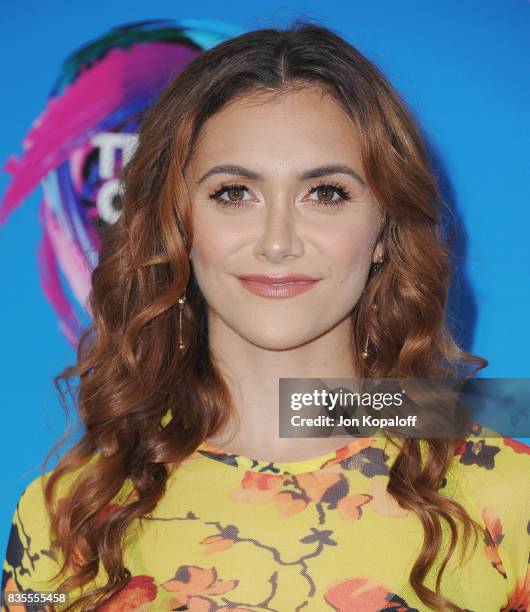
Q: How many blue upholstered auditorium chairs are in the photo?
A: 0